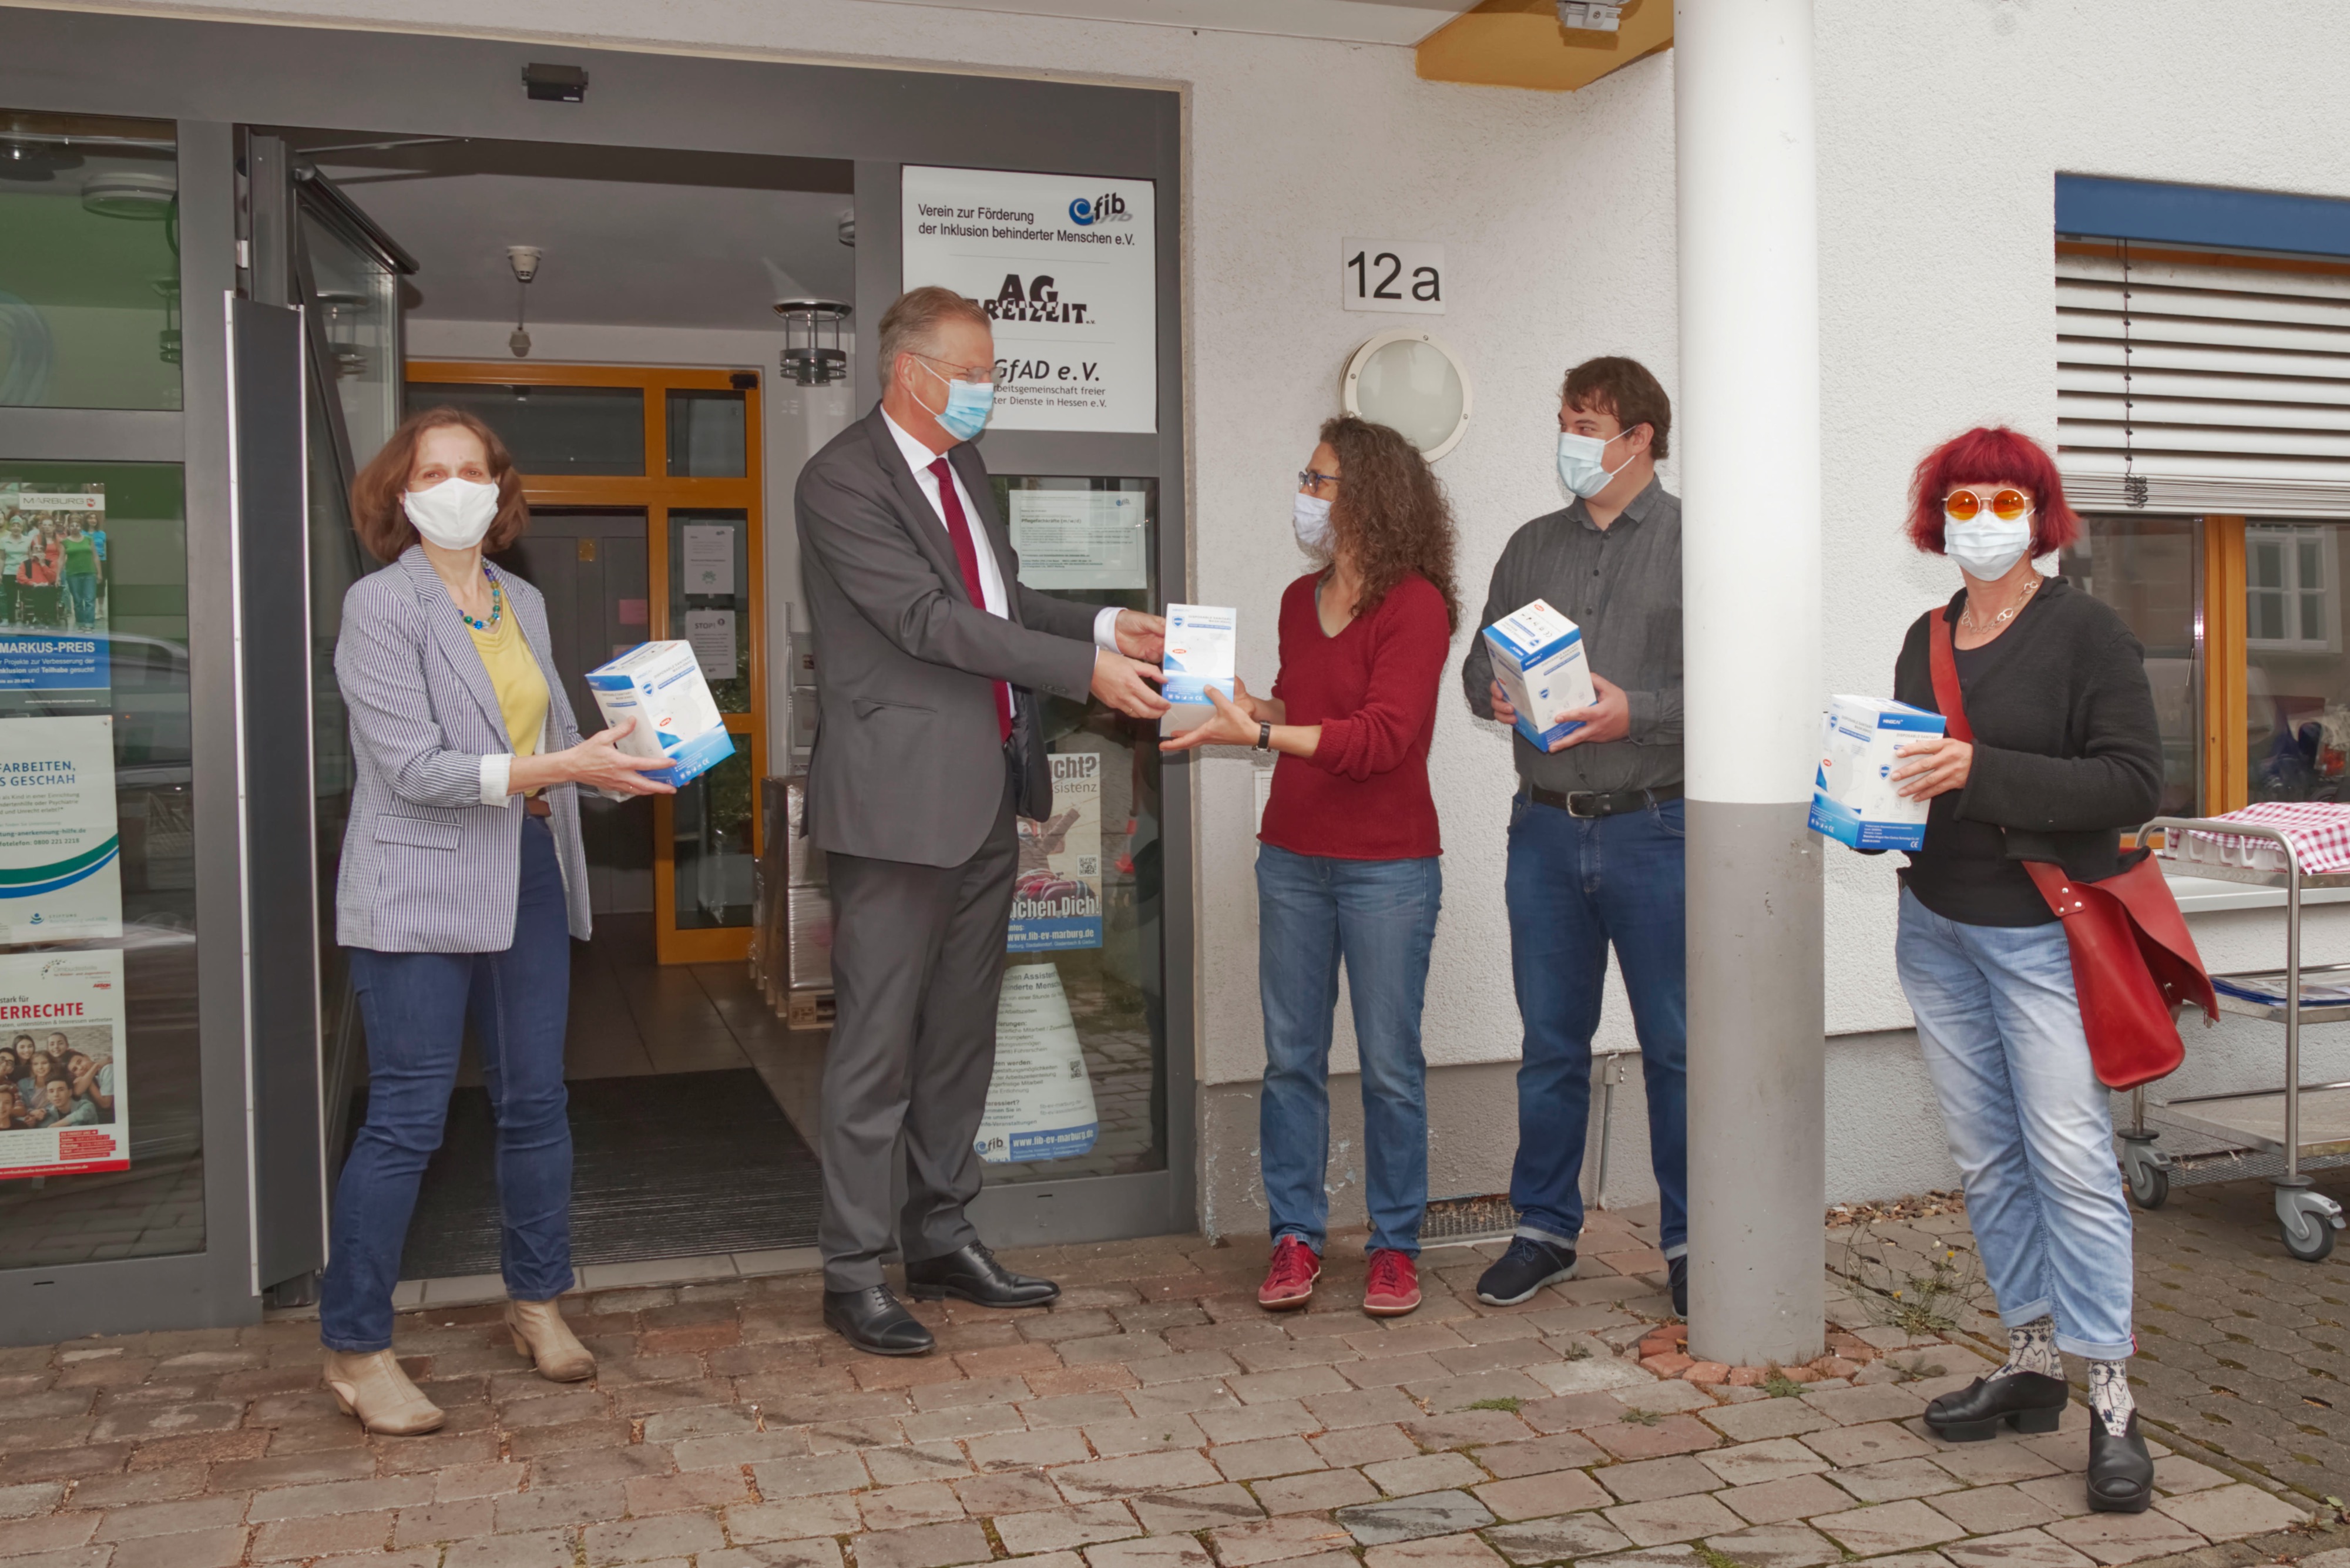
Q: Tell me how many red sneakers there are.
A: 2